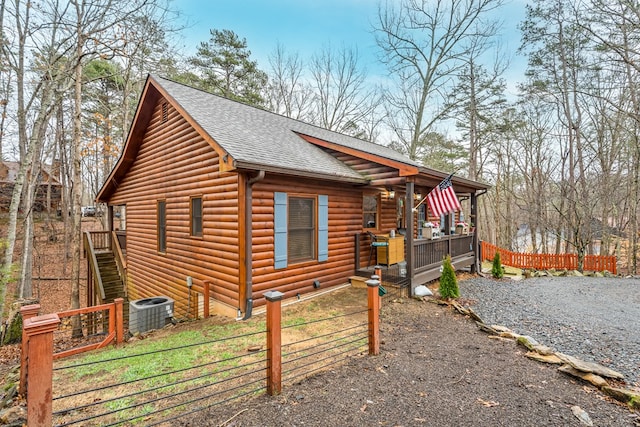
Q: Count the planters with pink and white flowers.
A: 2